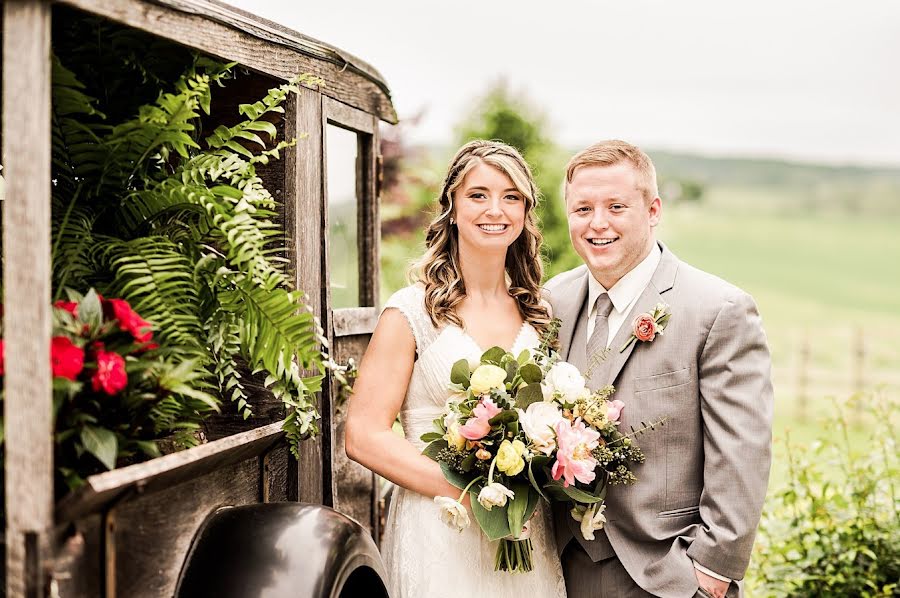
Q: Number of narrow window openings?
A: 1